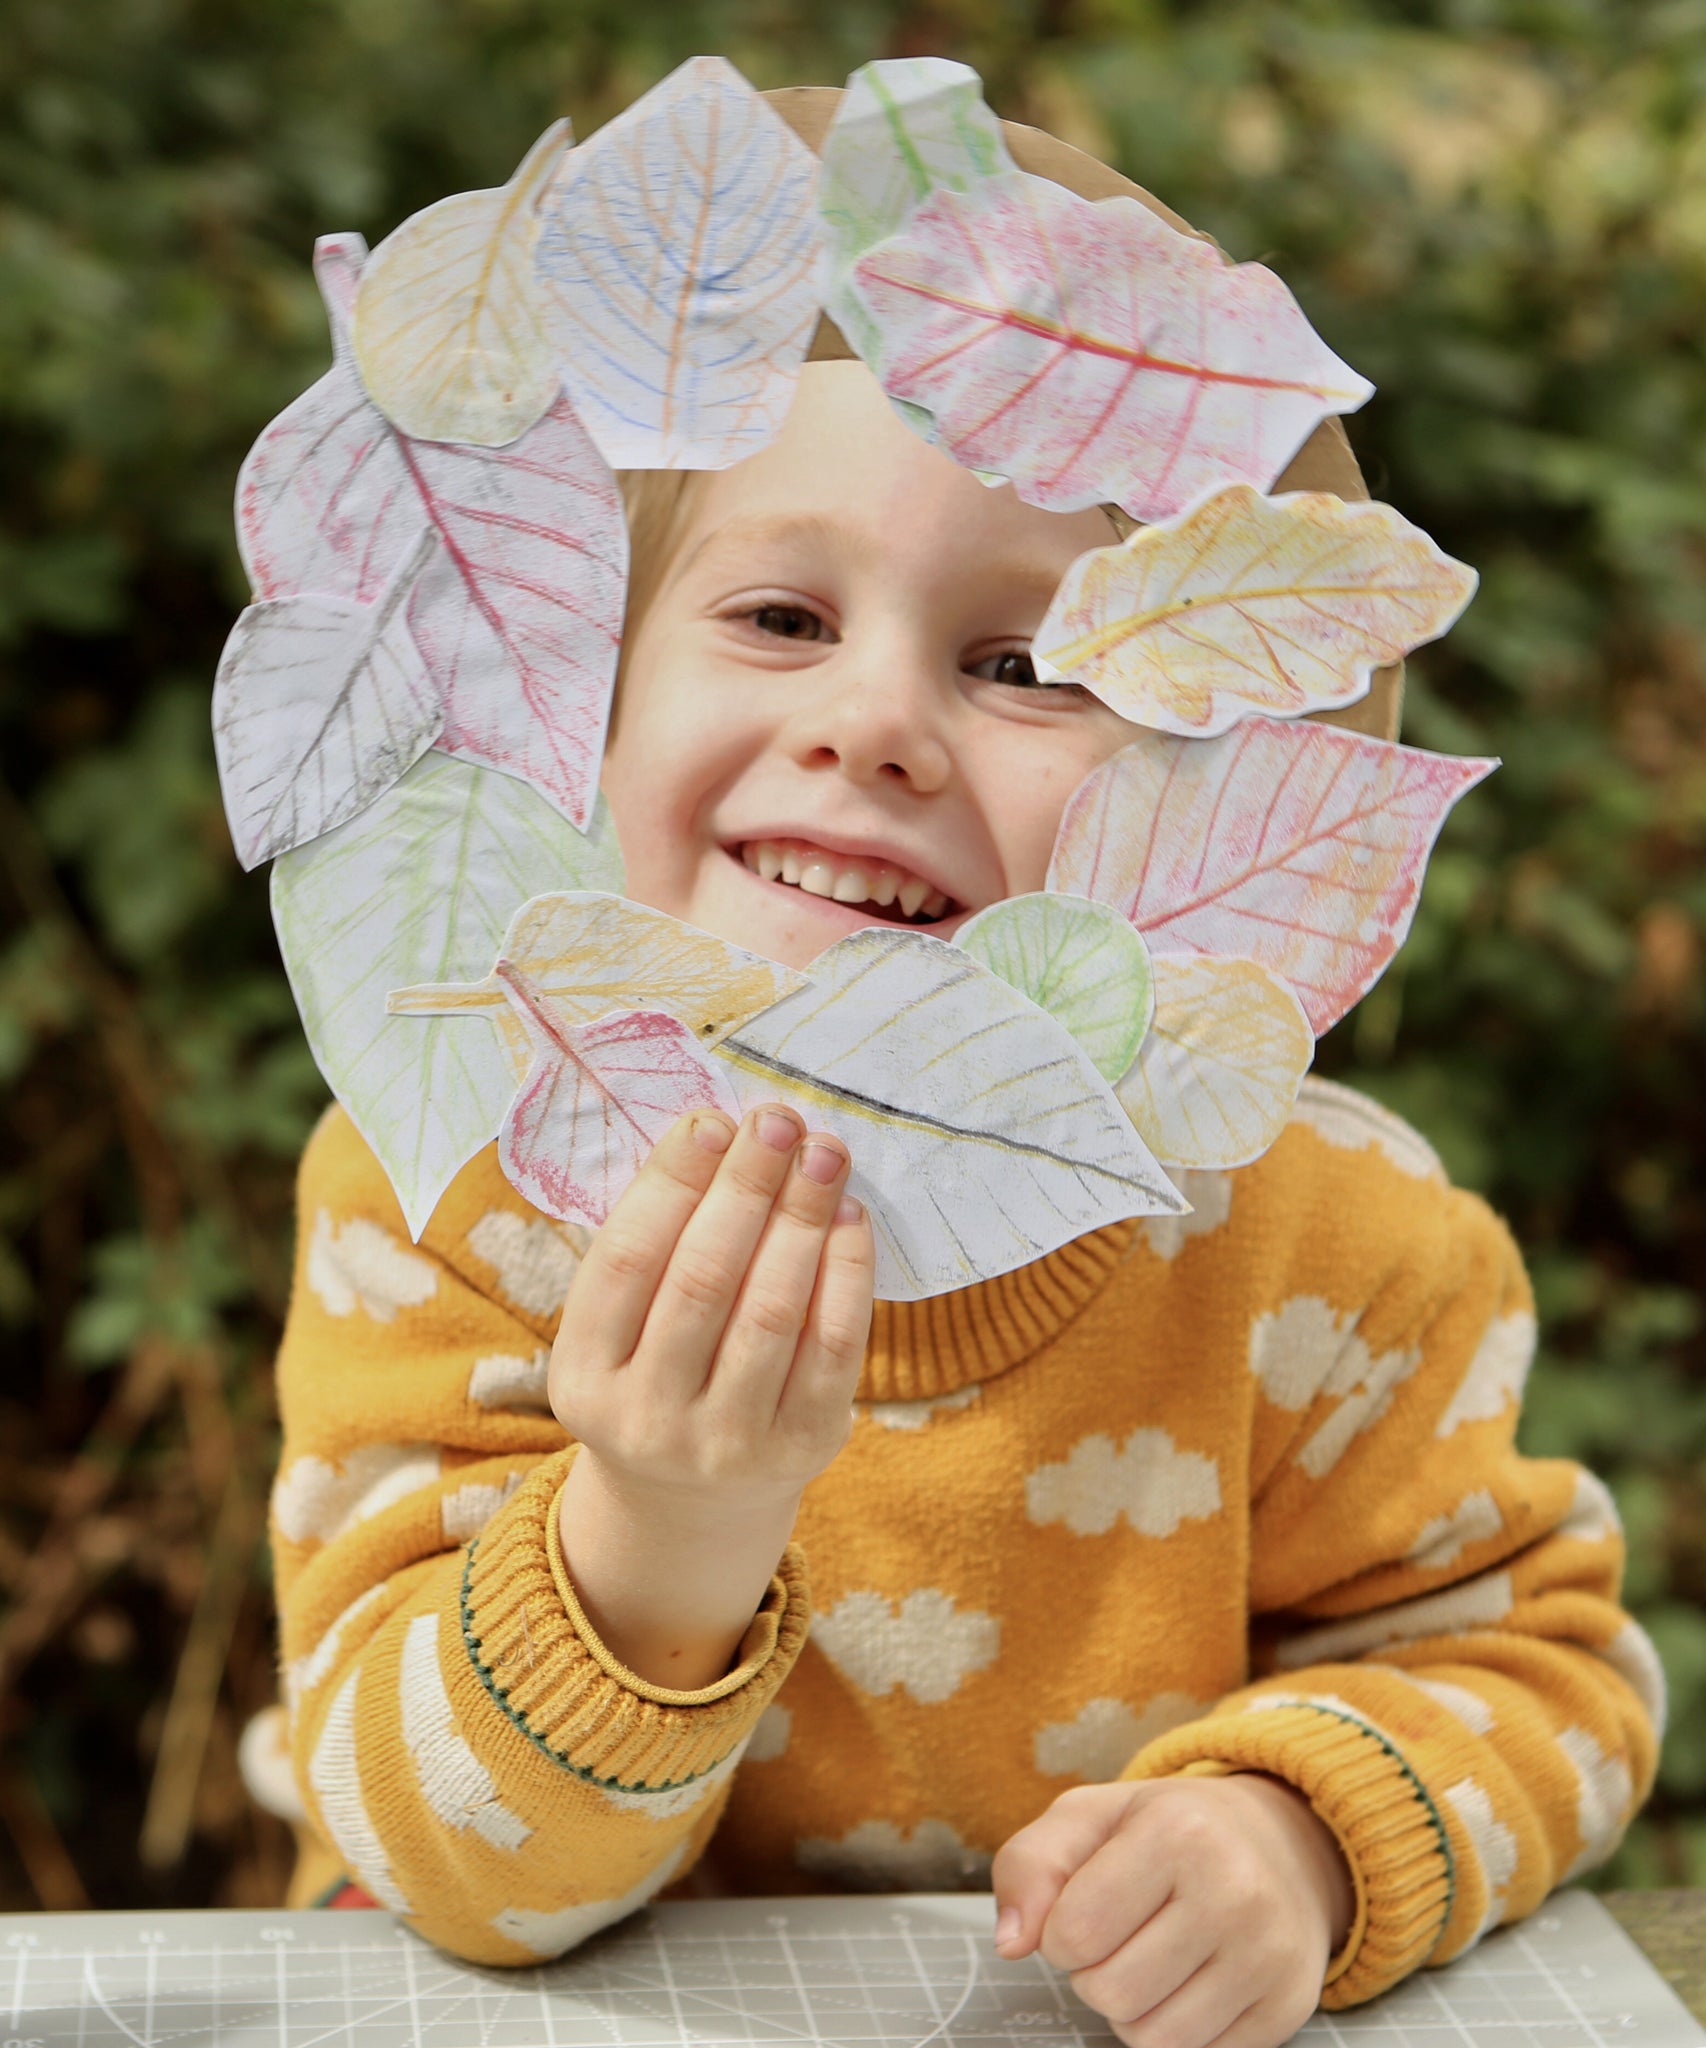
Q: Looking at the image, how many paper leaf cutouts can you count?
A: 14